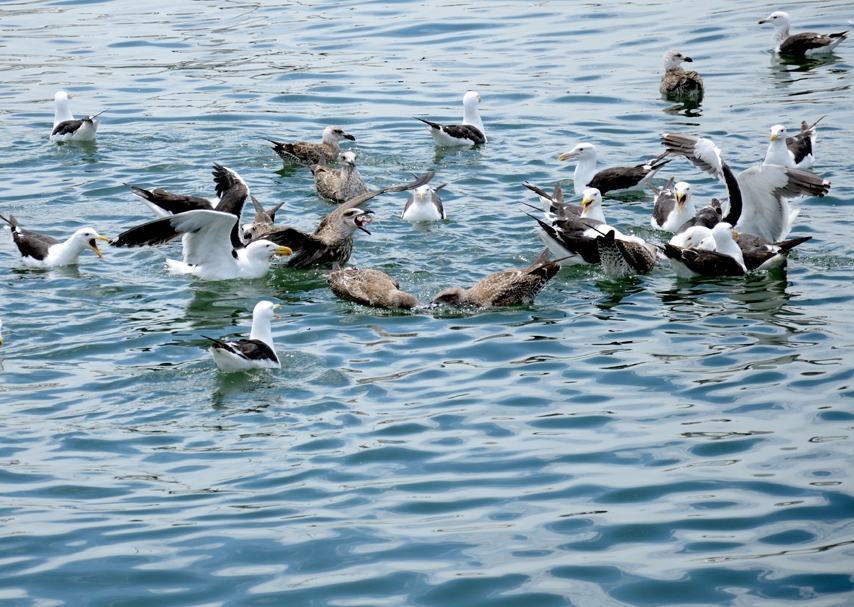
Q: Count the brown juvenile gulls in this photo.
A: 8